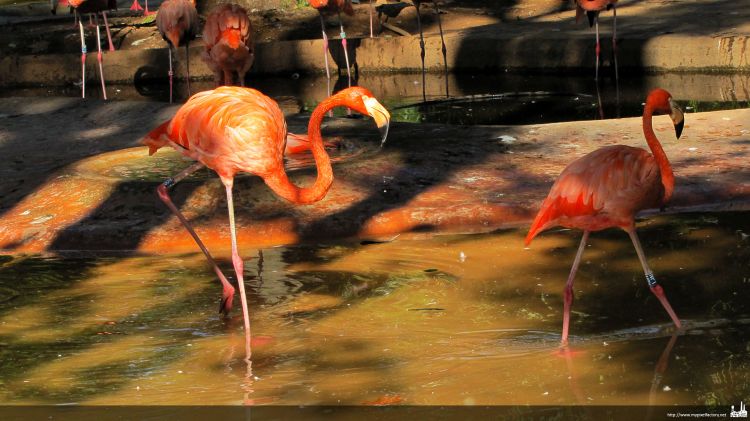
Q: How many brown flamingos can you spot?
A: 0